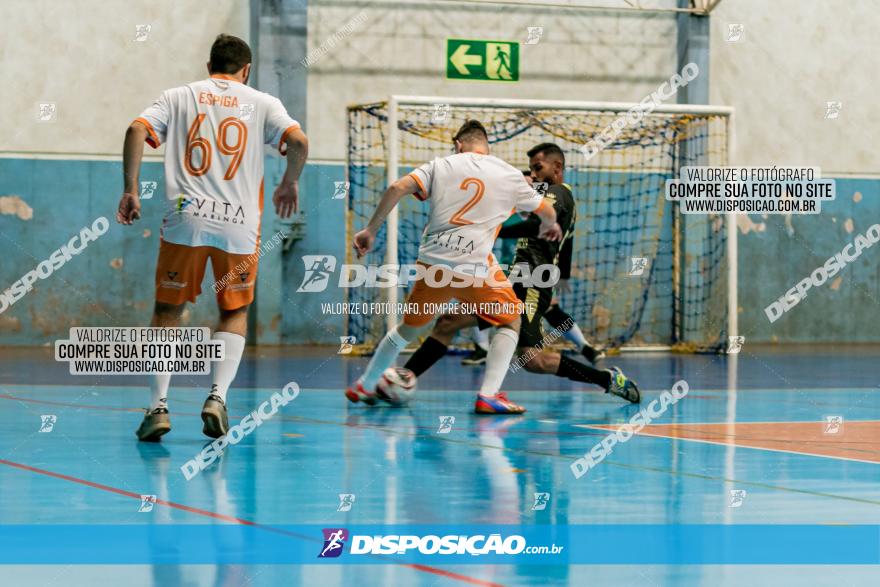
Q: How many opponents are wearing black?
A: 1